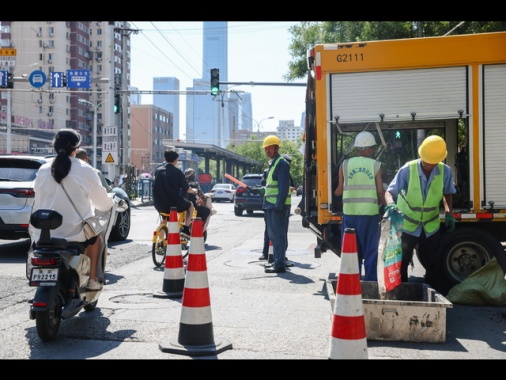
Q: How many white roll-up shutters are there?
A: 2